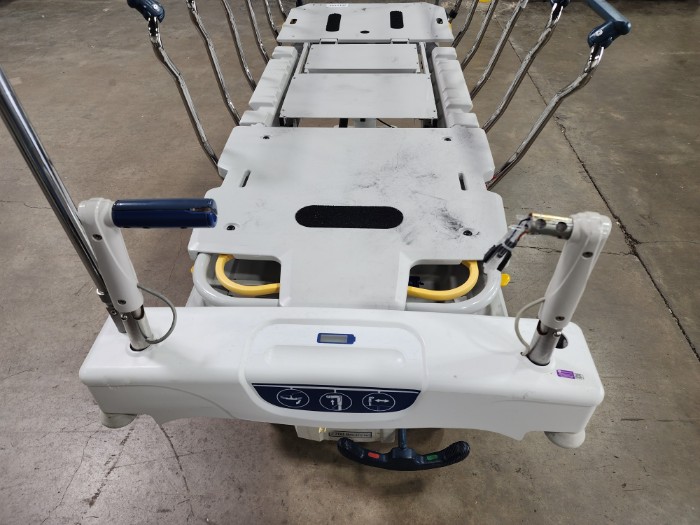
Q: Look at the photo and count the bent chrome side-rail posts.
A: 12